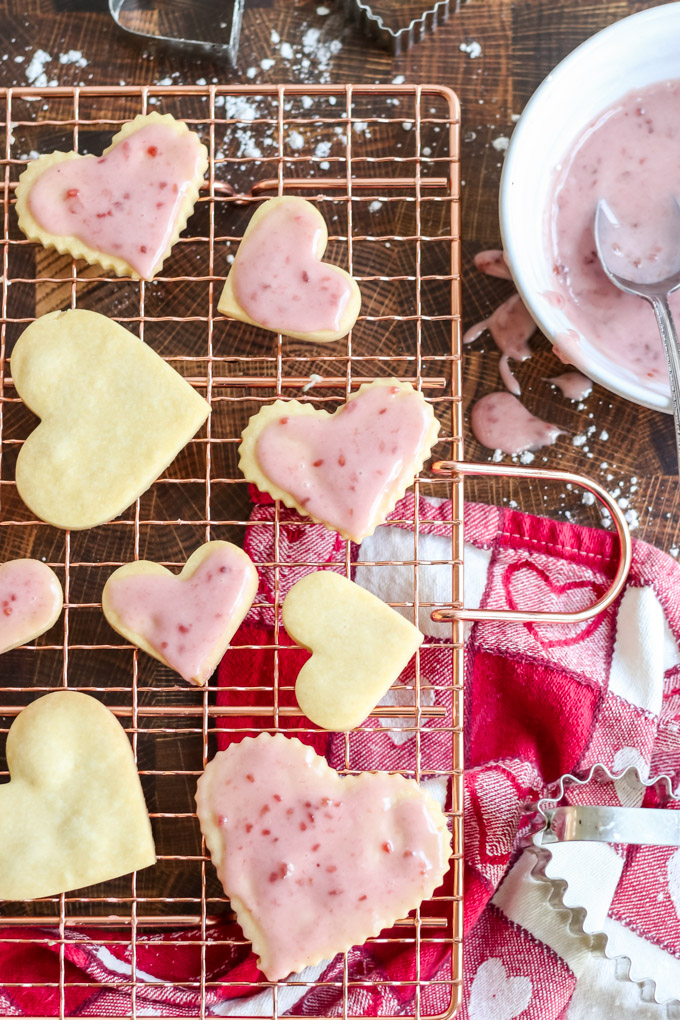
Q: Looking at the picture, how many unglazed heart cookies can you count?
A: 3